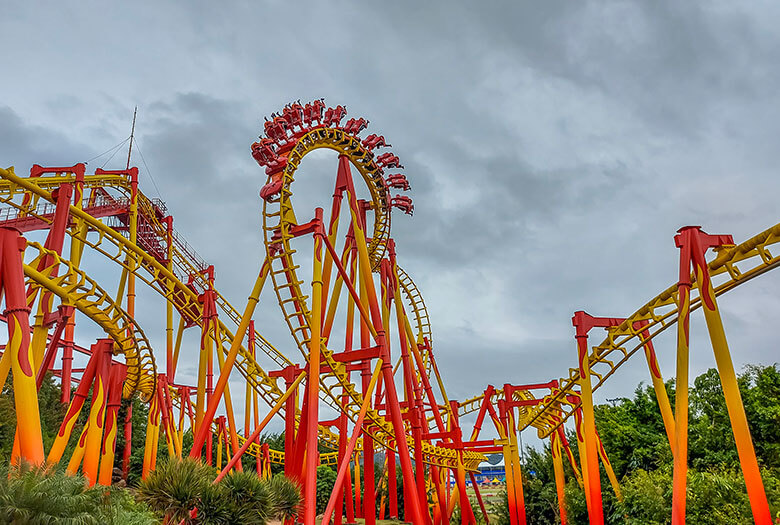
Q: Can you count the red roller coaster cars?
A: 10